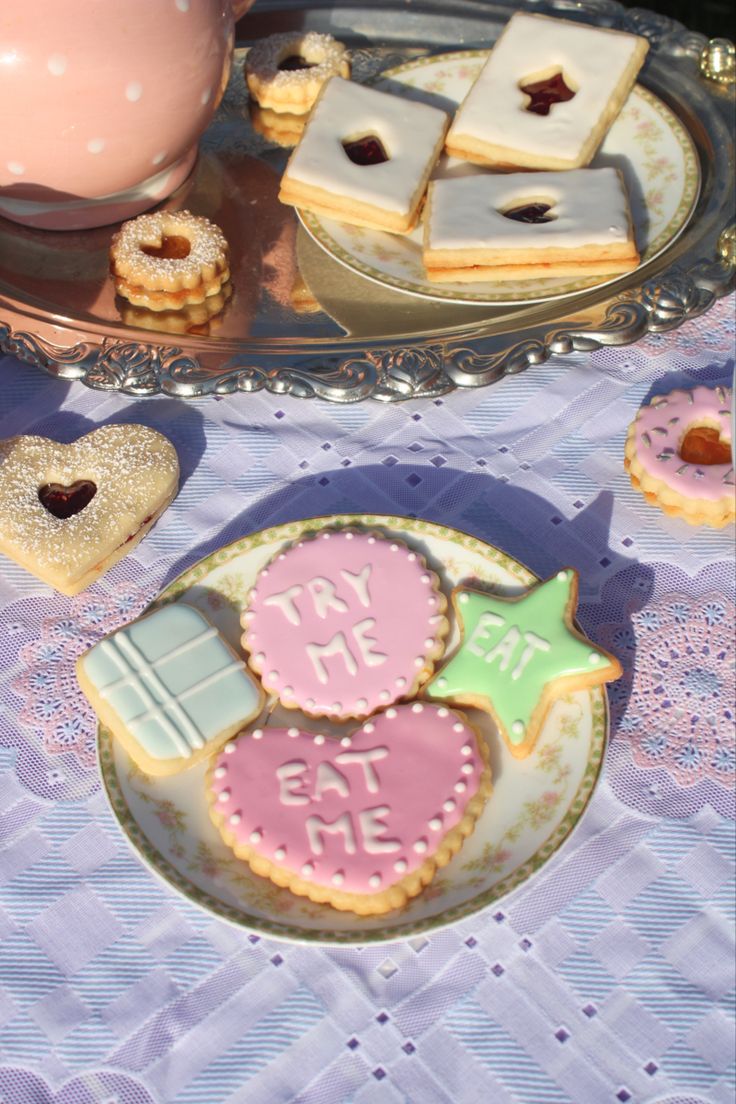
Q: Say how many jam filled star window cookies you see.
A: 1